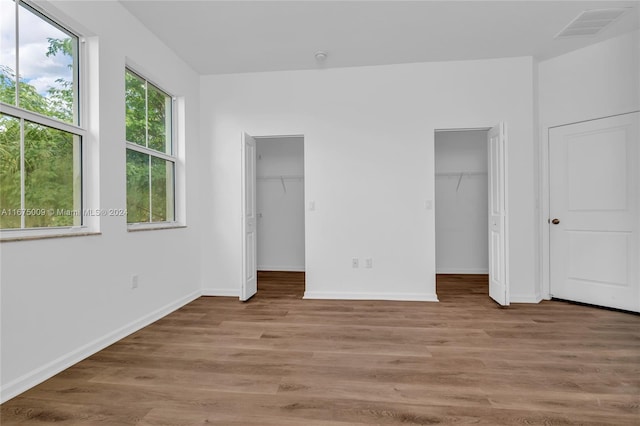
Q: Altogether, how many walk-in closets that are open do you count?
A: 2